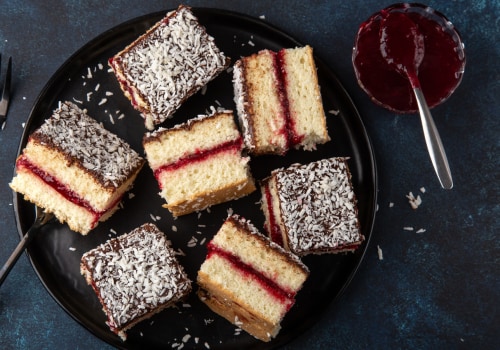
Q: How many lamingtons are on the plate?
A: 7